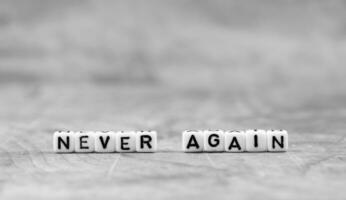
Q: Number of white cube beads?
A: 10